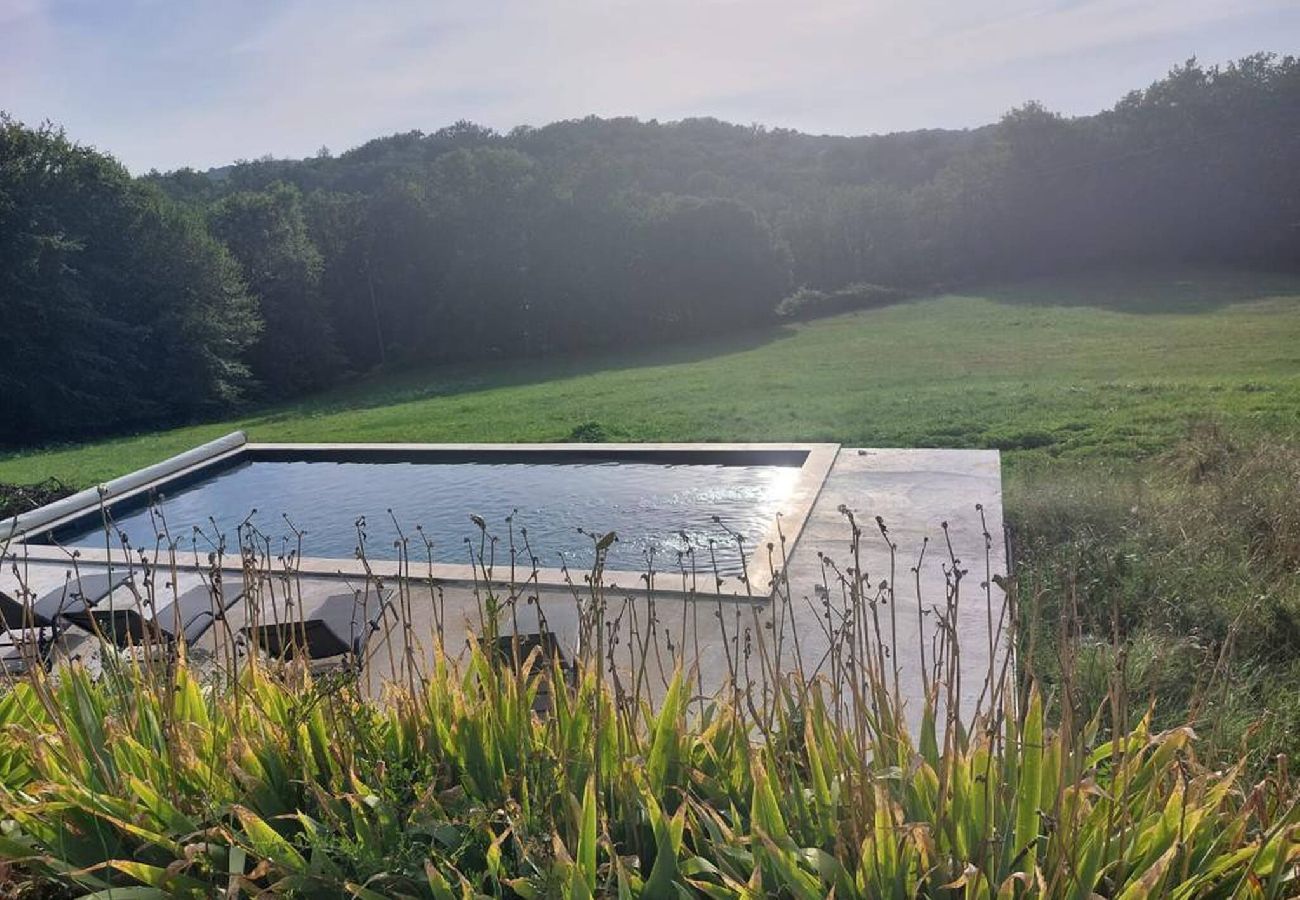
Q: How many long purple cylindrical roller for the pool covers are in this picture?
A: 0